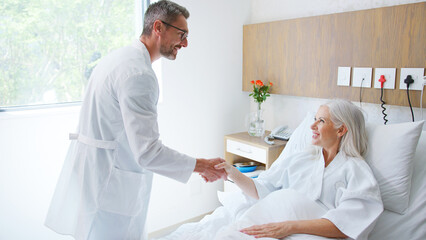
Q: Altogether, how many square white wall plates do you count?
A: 4